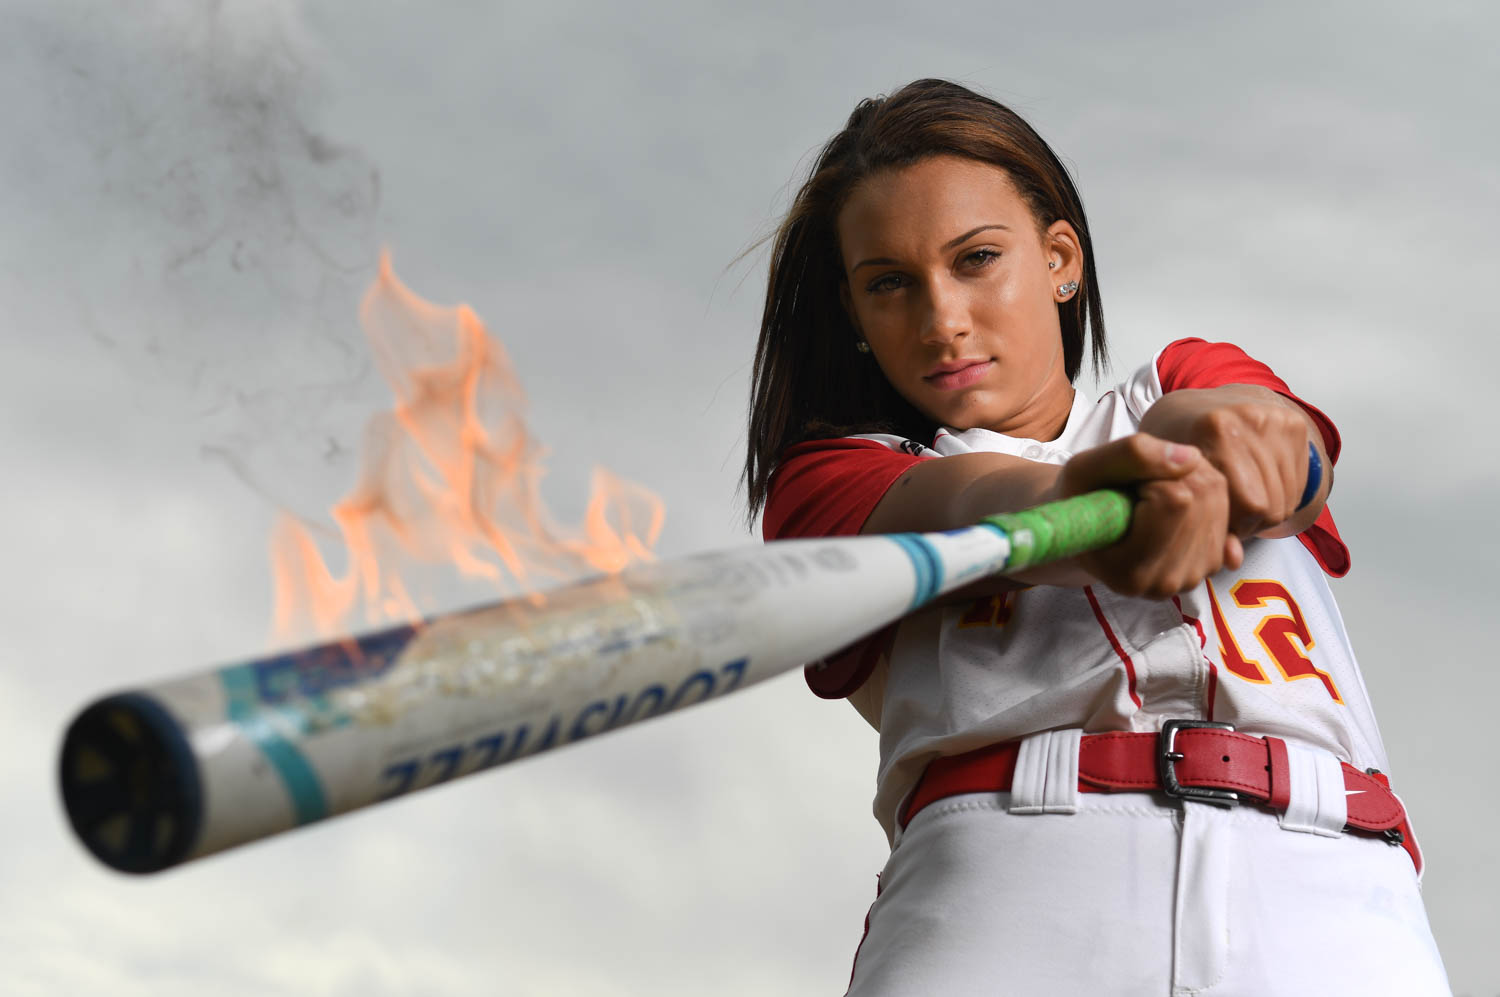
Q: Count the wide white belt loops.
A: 2